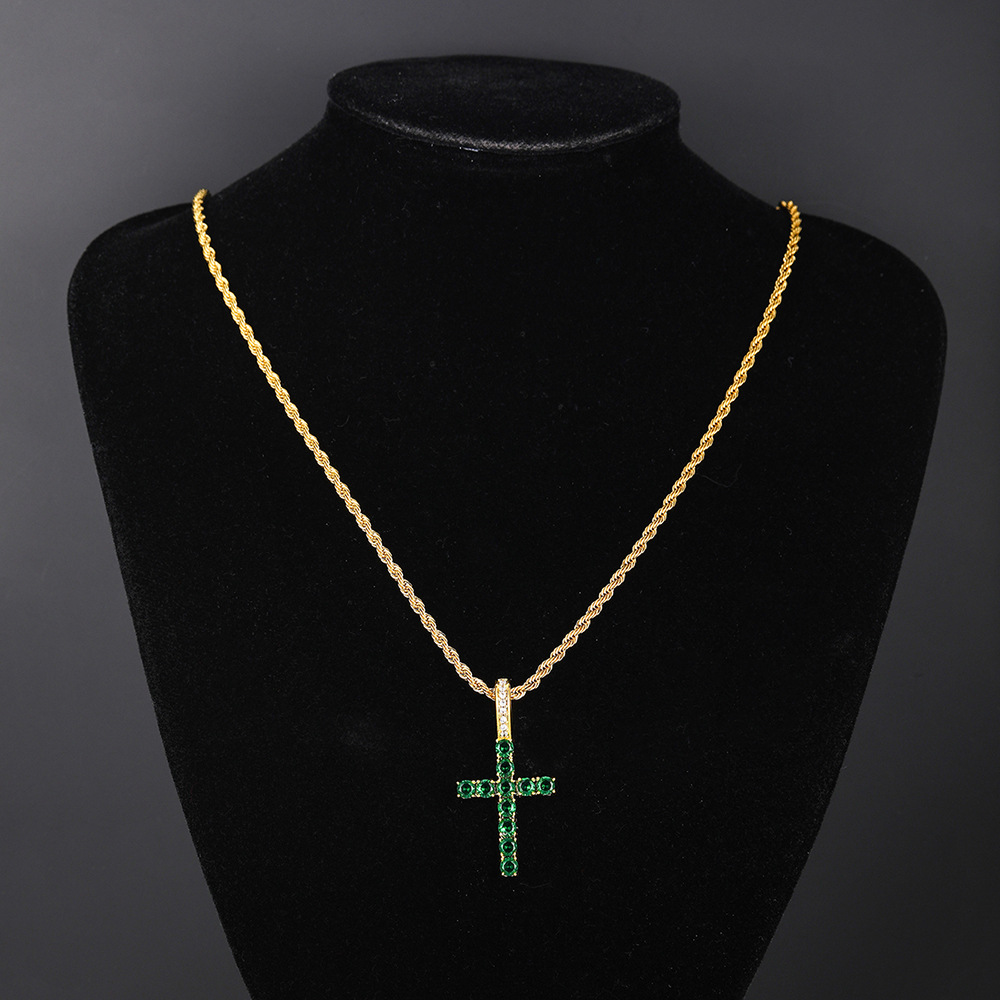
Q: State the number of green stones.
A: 11